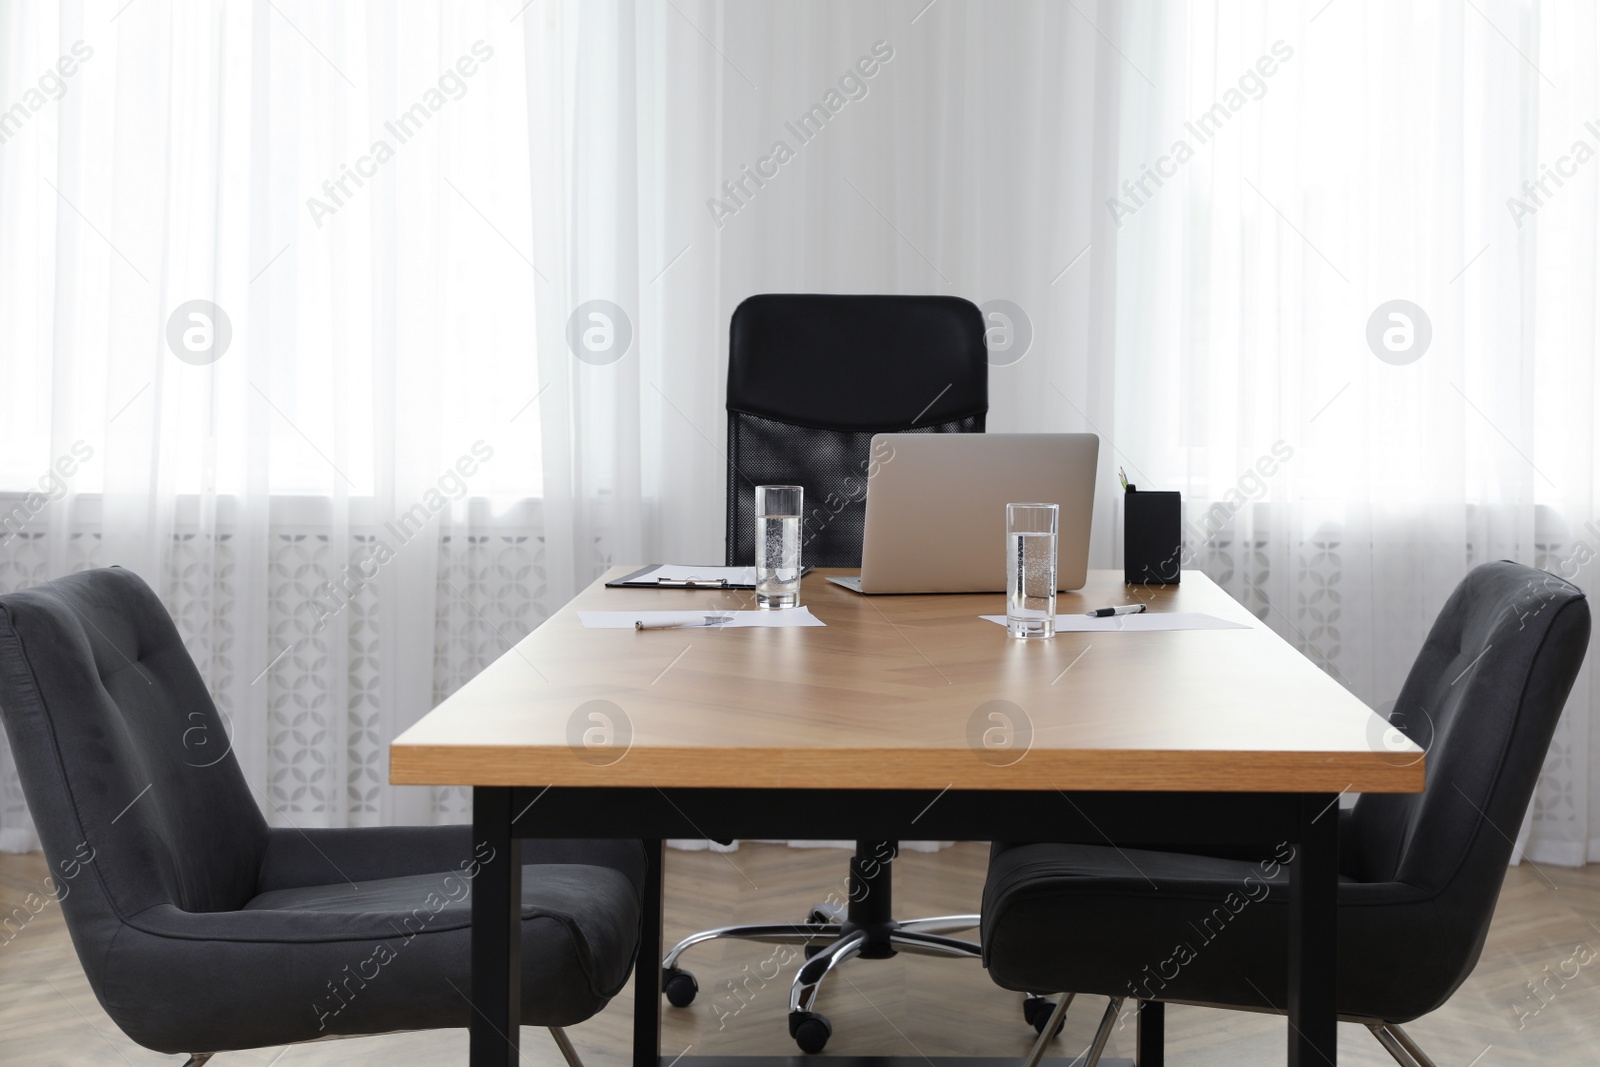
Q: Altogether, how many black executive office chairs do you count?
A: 1